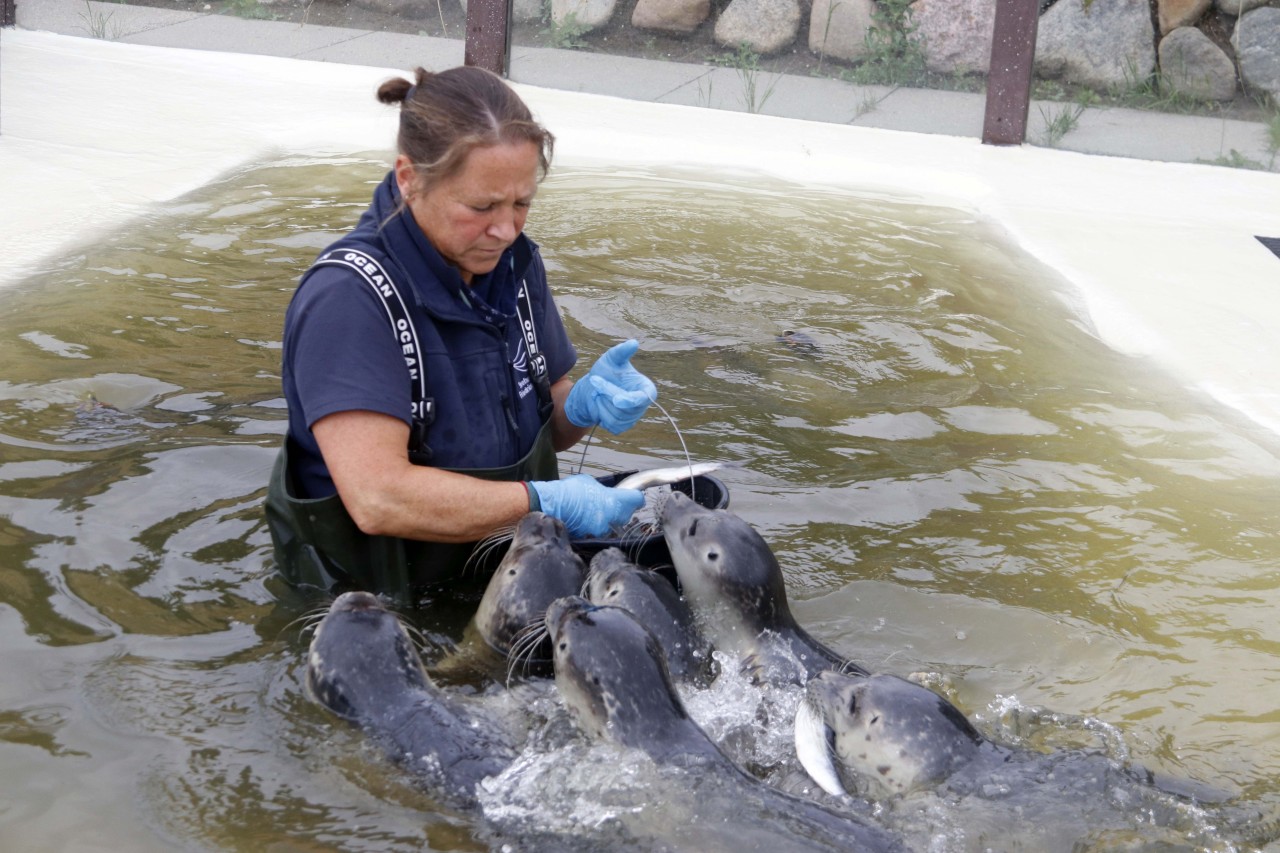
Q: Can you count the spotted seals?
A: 6